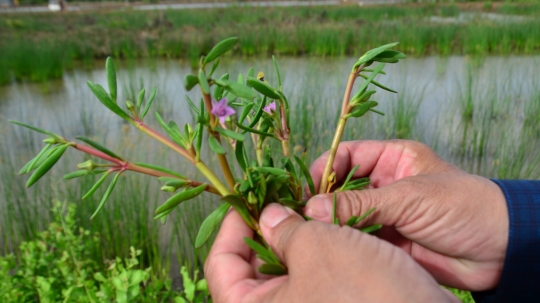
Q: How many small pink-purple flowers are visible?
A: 2